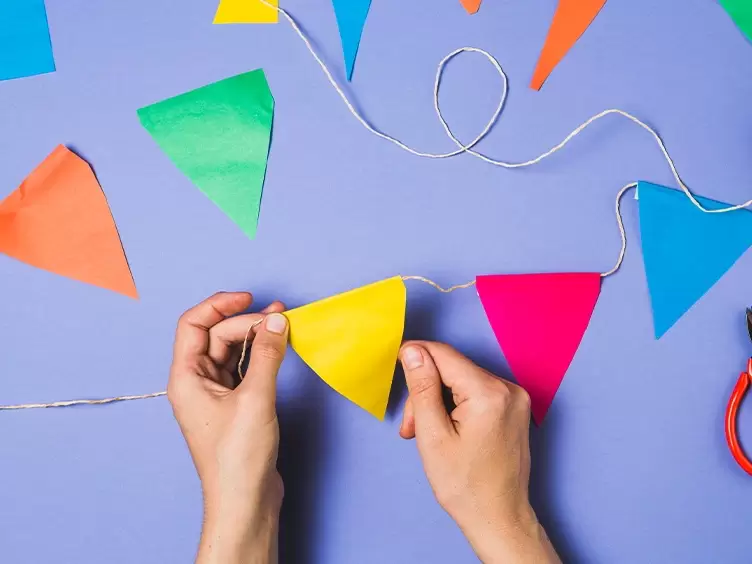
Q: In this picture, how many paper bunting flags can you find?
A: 11